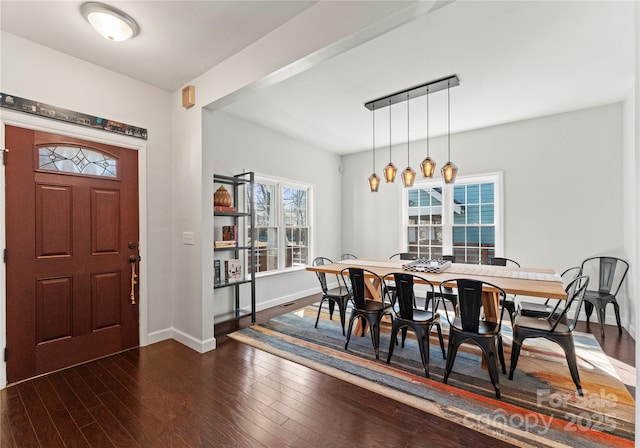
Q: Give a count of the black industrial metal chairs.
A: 11